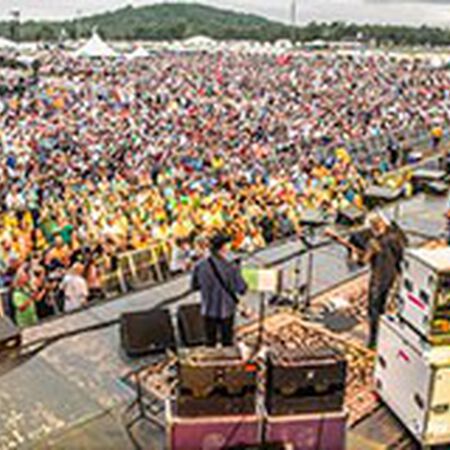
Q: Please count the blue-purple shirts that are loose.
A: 1